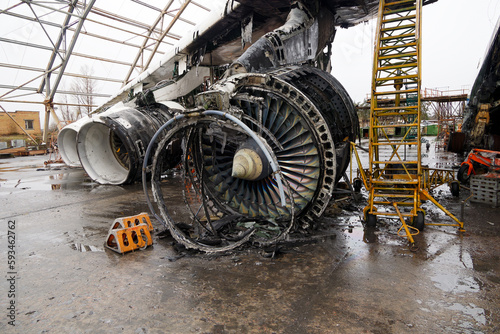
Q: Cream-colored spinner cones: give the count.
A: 1